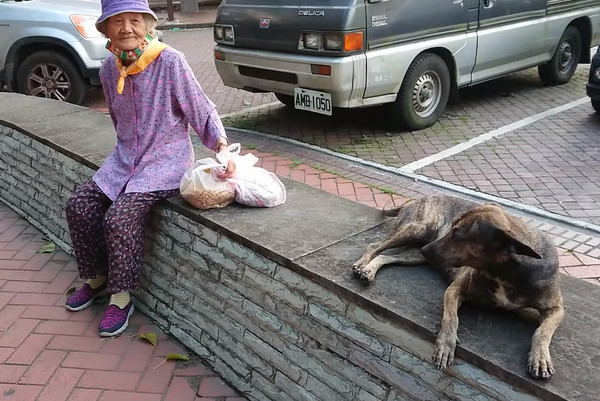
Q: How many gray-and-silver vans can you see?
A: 1